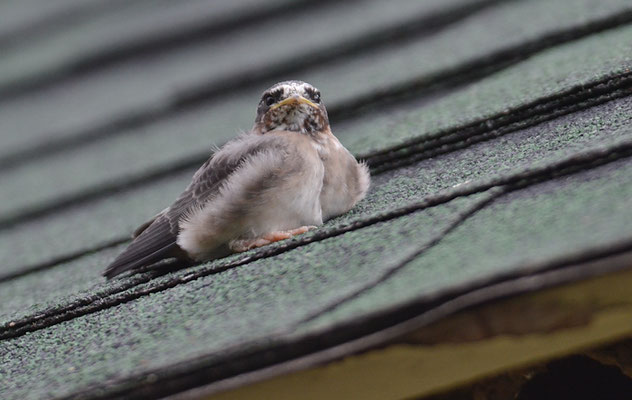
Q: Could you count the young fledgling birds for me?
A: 1